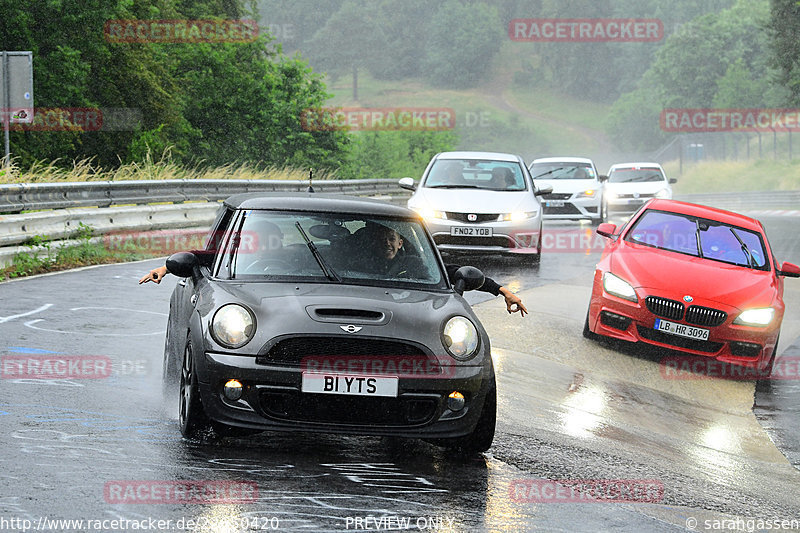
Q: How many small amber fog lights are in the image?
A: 2